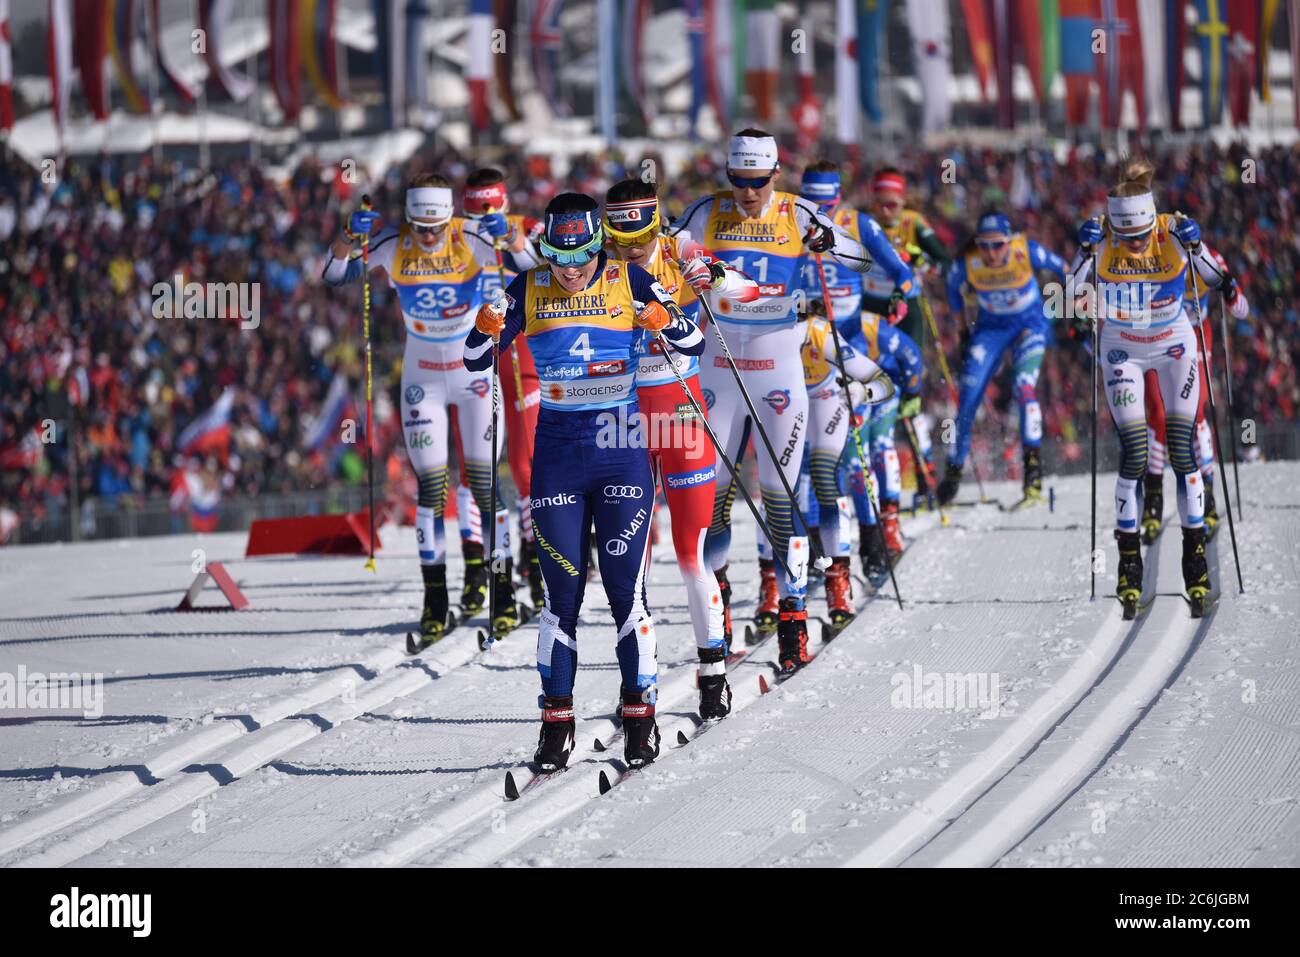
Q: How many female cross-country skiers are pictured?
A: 12